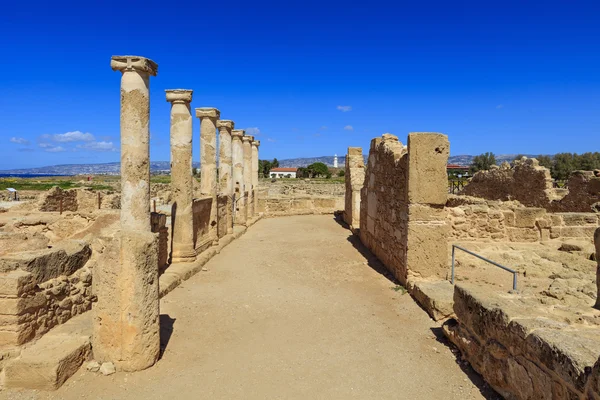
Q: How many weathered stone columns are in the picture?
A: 7